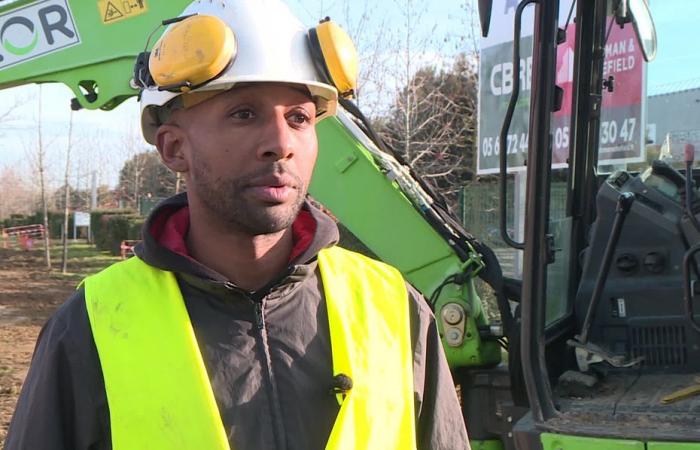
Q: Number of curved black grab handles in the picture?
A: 1